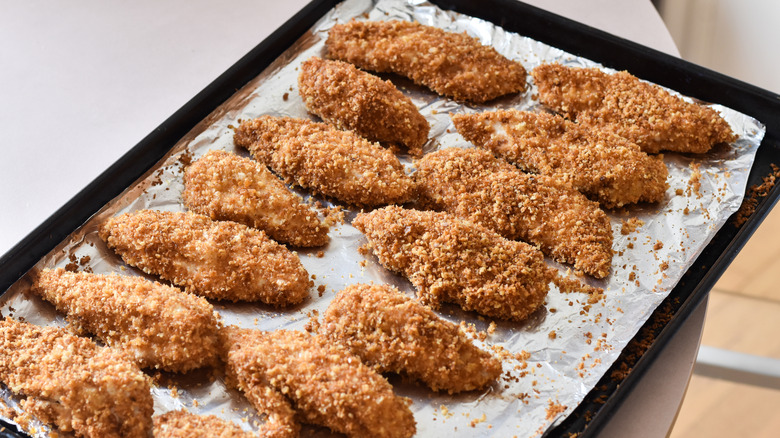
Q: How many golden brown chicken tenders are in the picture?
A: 14